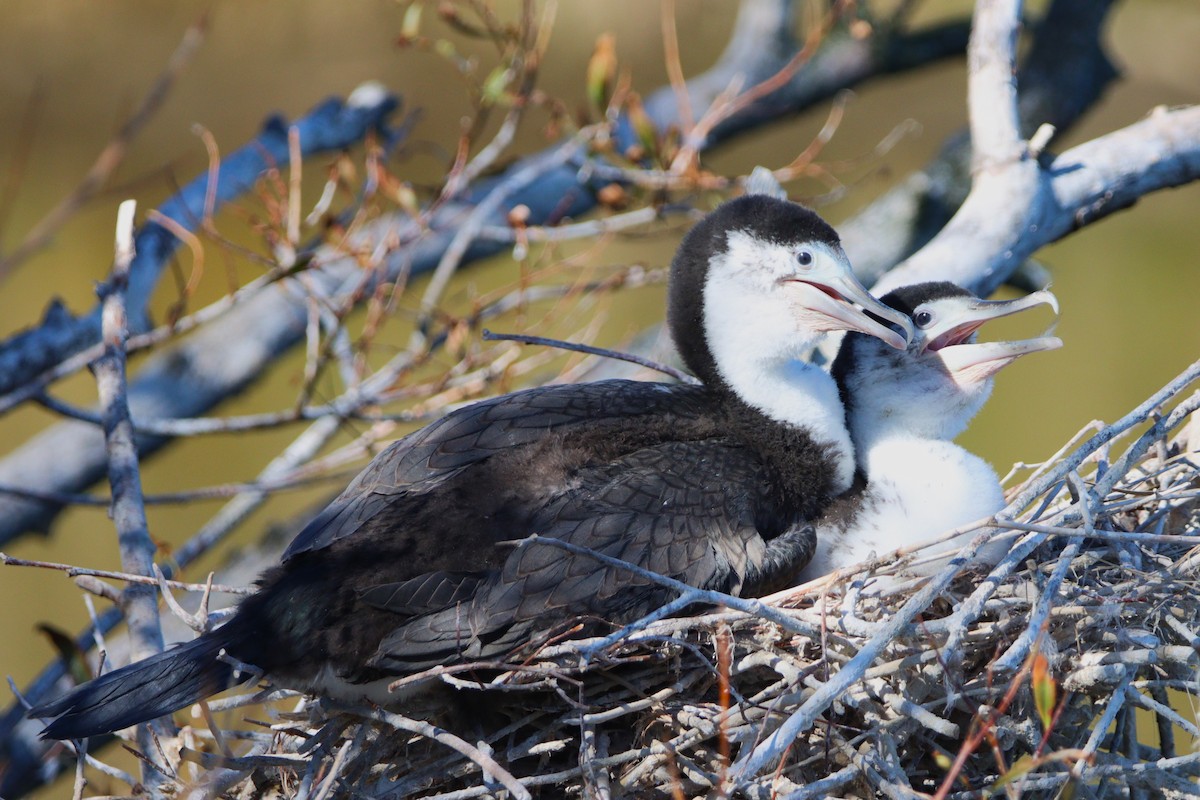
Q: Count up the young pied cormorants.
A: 2